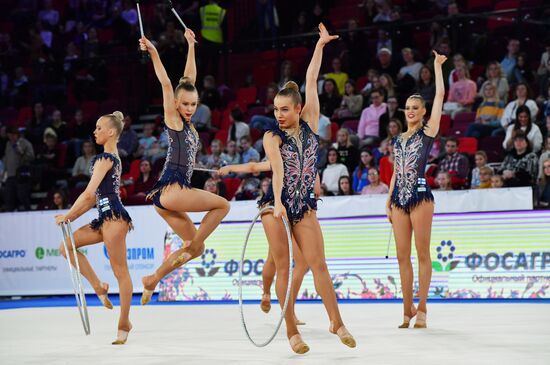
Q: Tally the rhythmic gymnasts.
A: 5